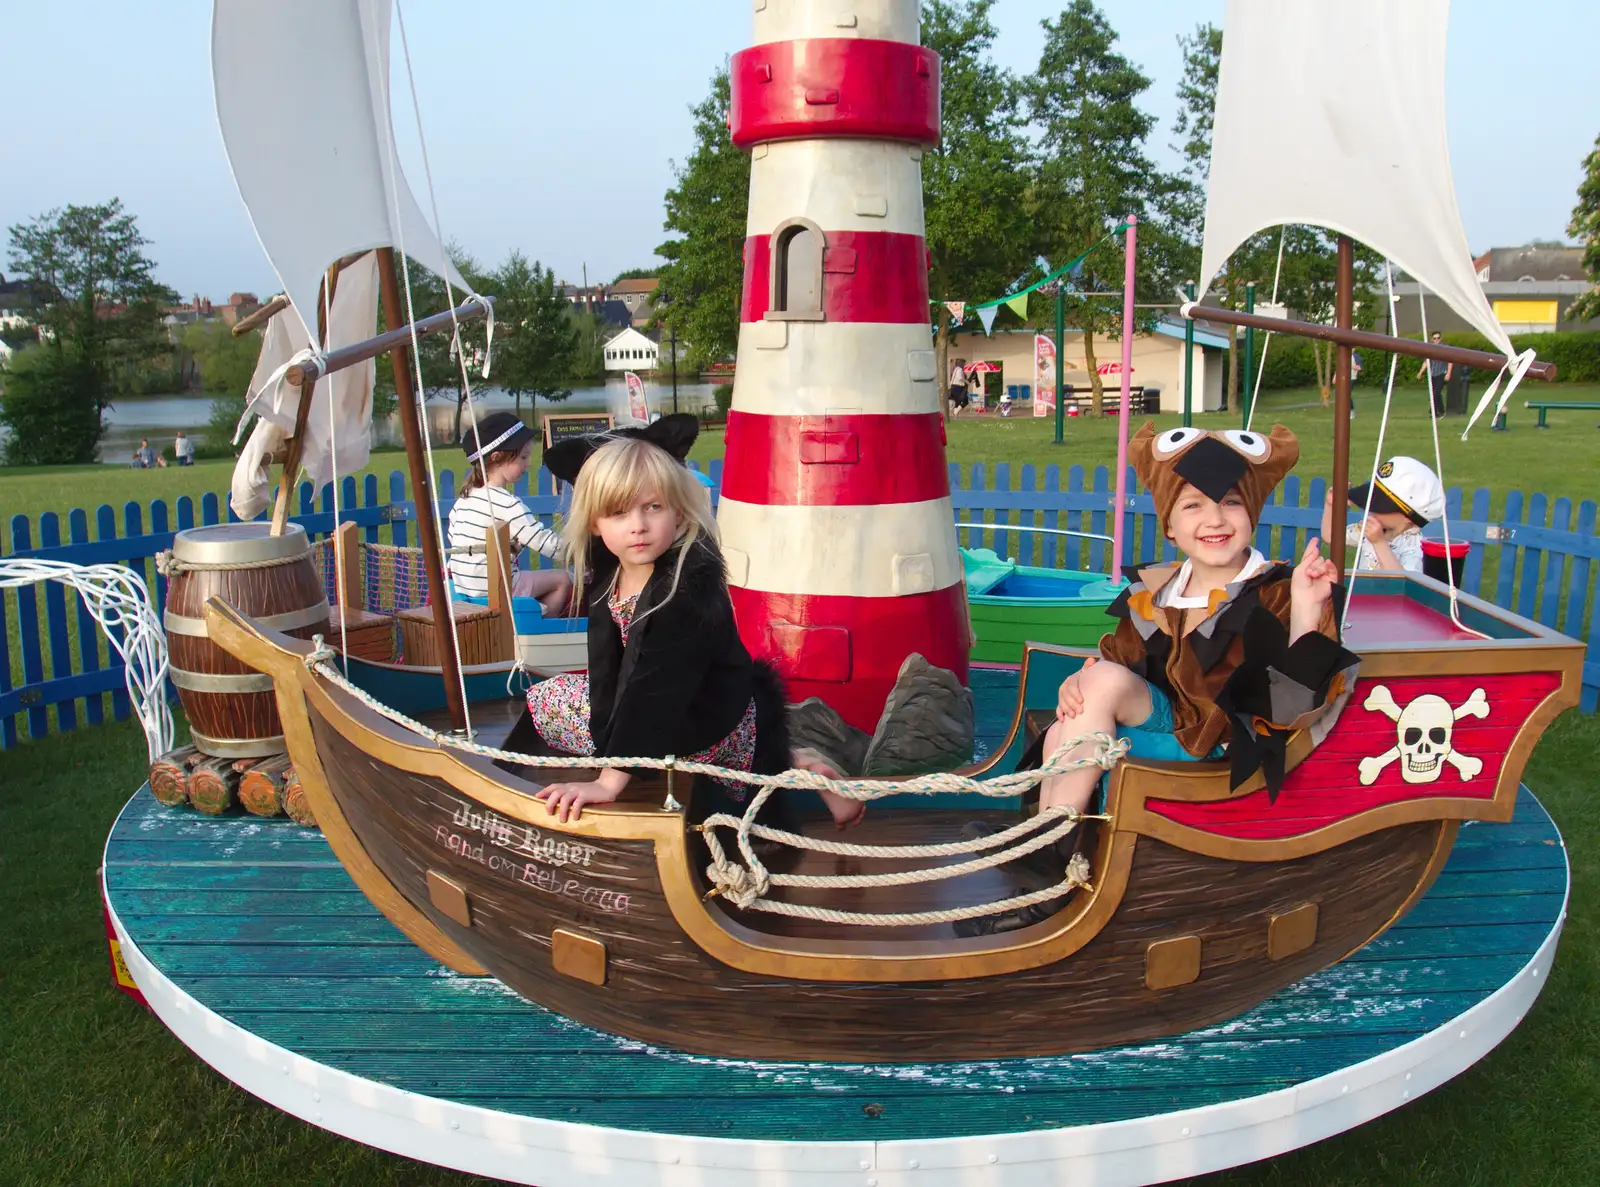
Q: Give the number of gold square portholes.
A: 4